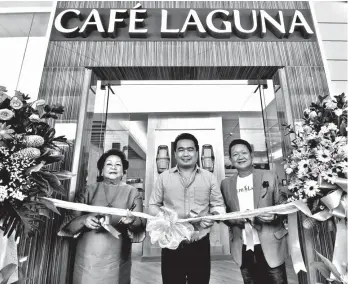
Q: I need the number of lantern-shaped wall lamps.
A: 2